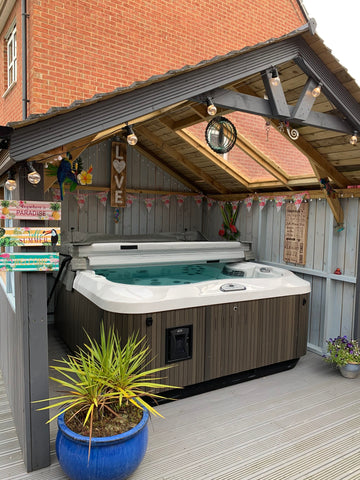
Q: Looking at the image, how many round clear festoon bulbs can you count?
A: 7